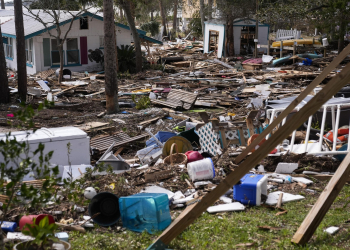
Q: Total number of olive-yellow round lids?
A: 1